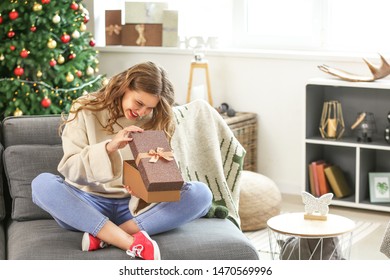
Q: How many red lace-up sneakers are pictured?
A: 2